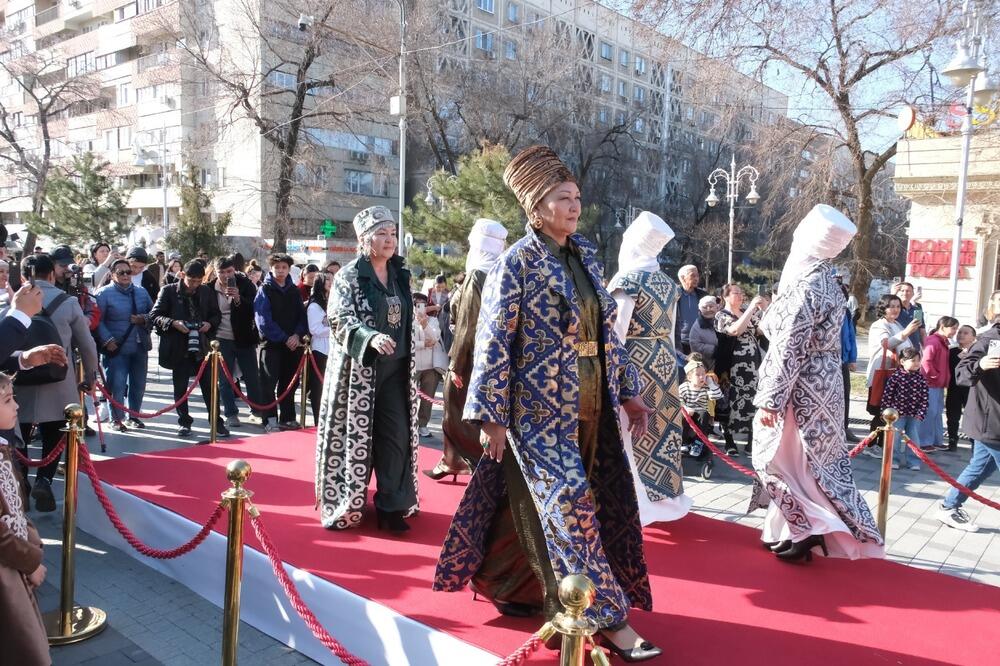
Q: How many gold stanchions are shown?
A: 7